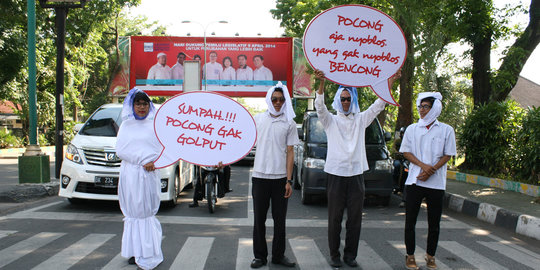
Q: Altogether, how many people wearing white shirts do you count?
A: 3